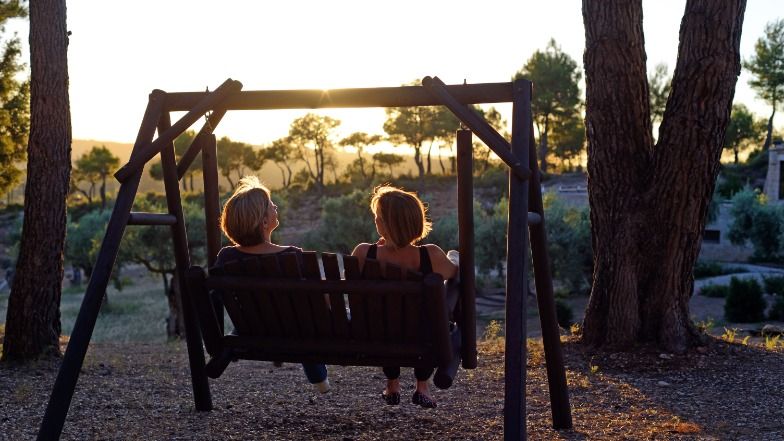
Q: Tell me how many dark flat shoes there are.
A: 2